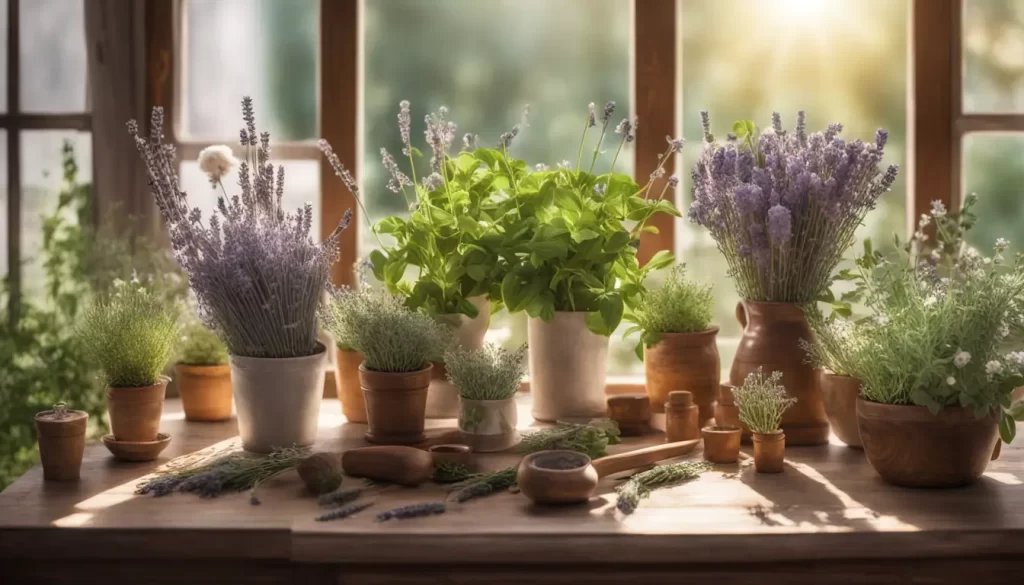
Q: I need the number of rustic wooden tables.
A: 1